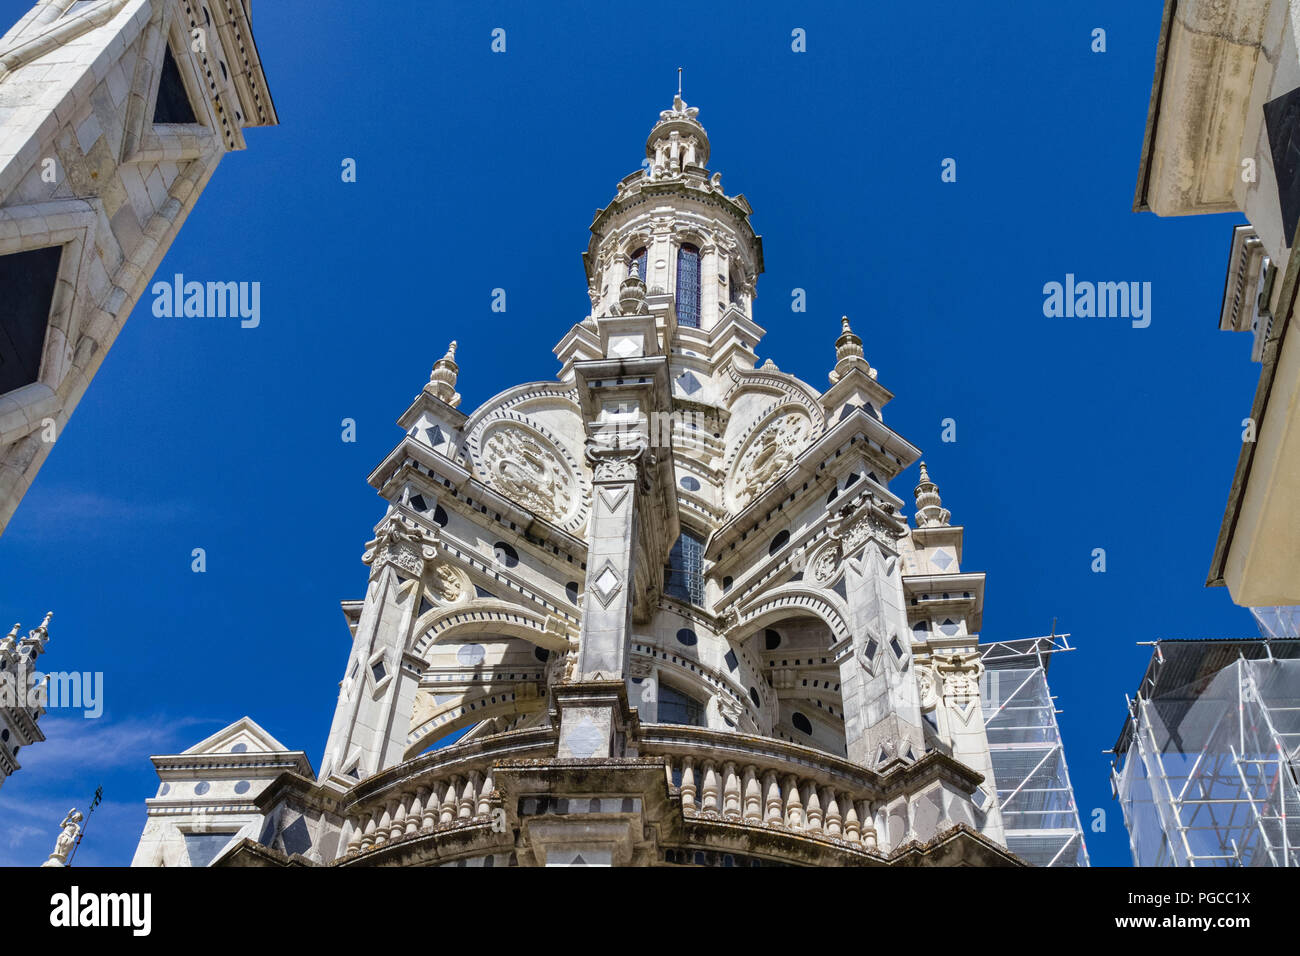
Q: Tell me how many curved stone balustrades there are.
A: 2